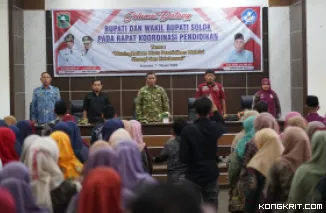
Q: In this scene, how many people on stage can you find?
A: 5